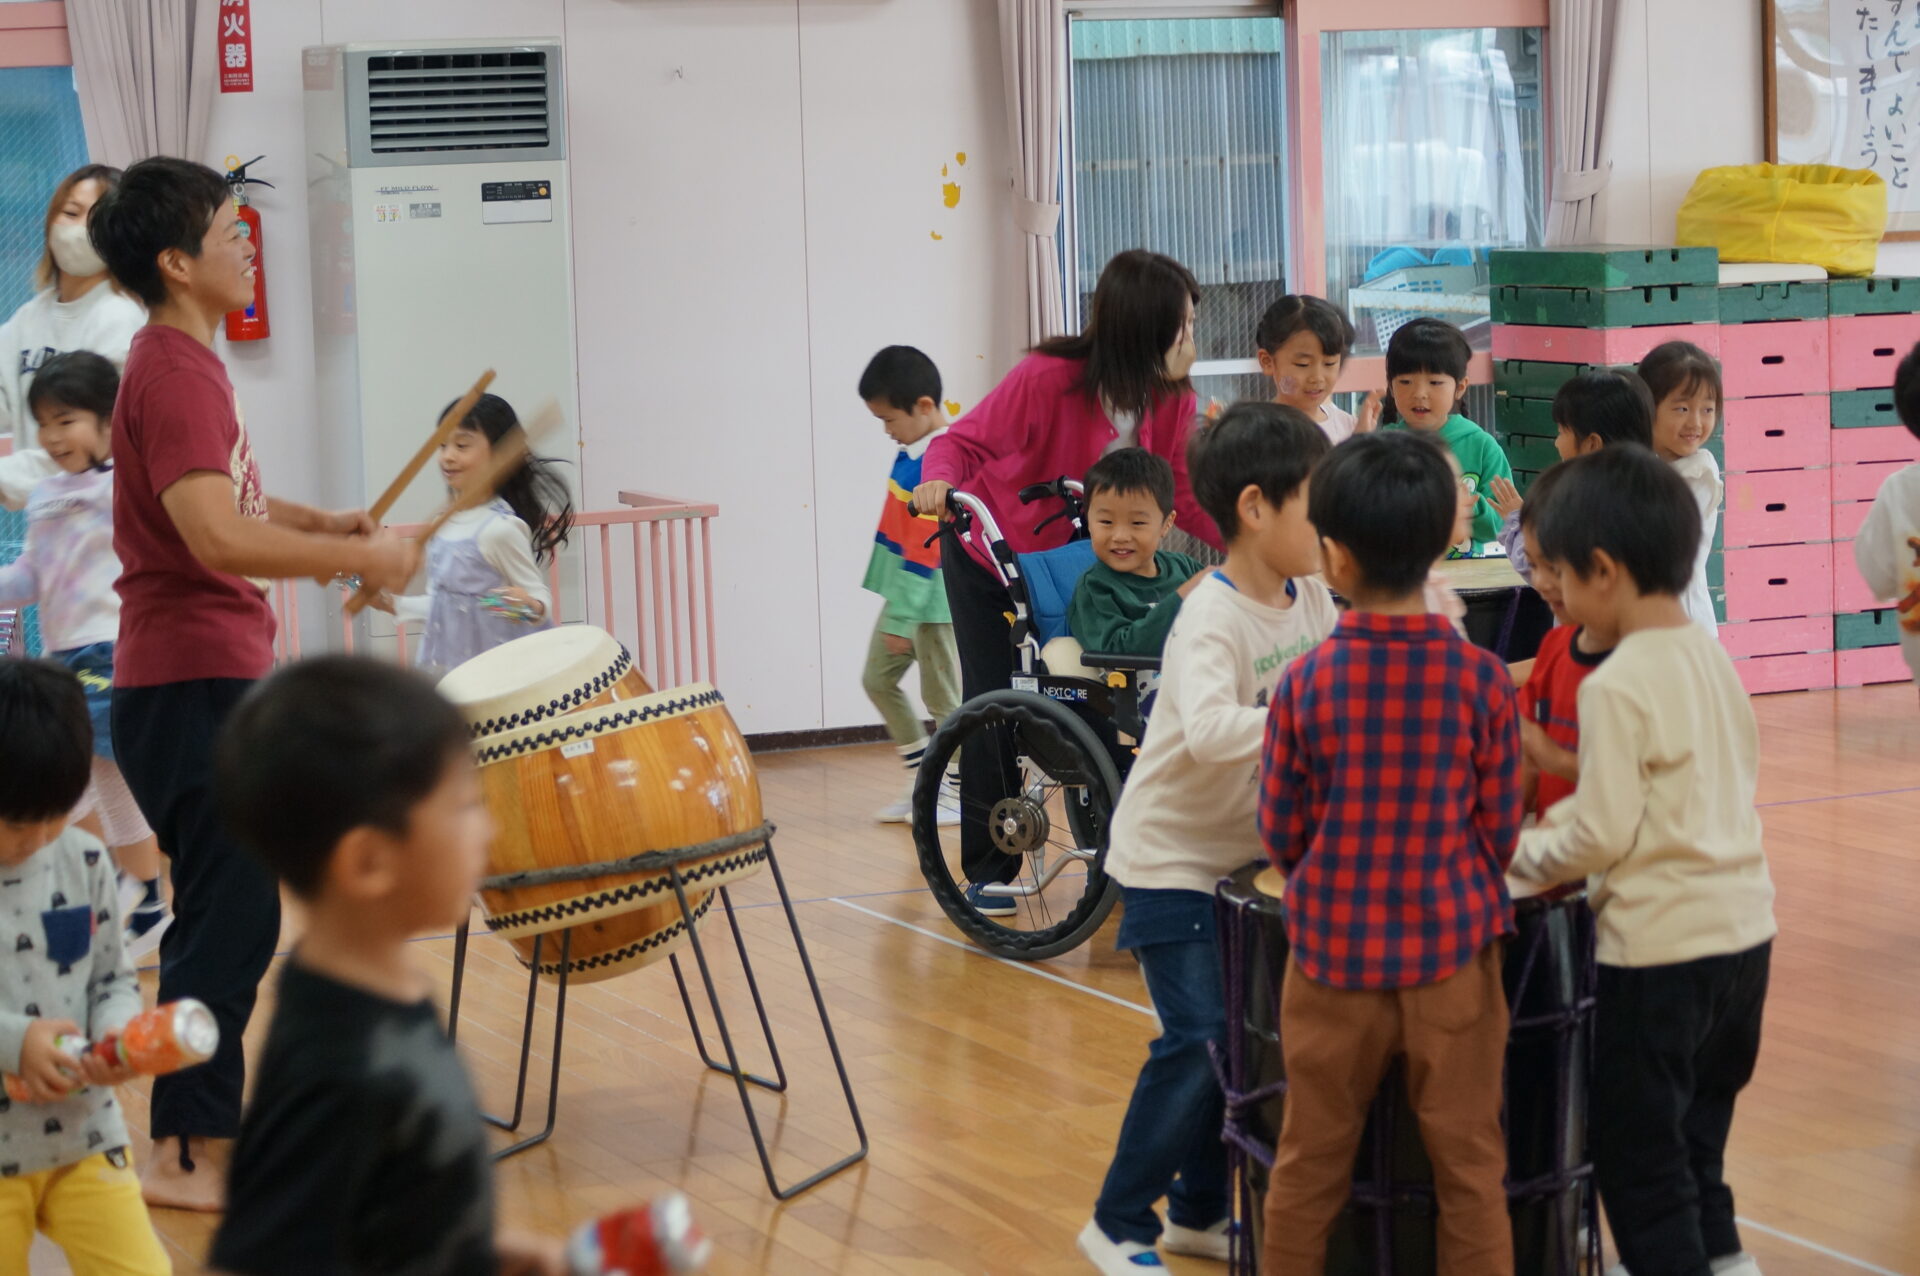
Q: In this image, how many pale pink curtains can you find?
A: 3